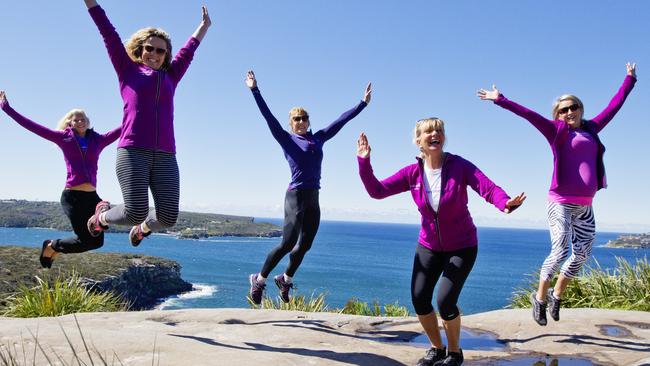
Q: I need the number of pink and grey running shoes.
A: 2